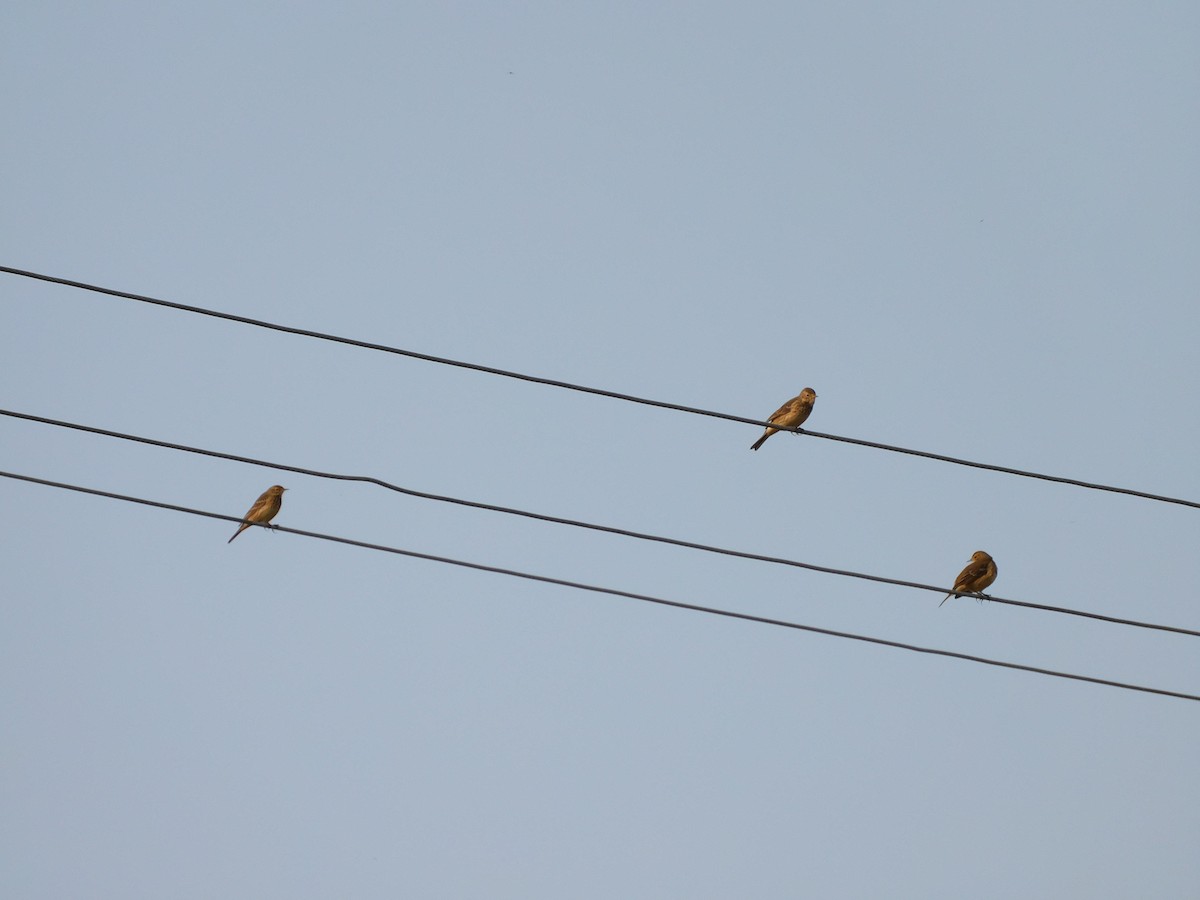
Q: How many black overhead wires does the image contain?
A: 3